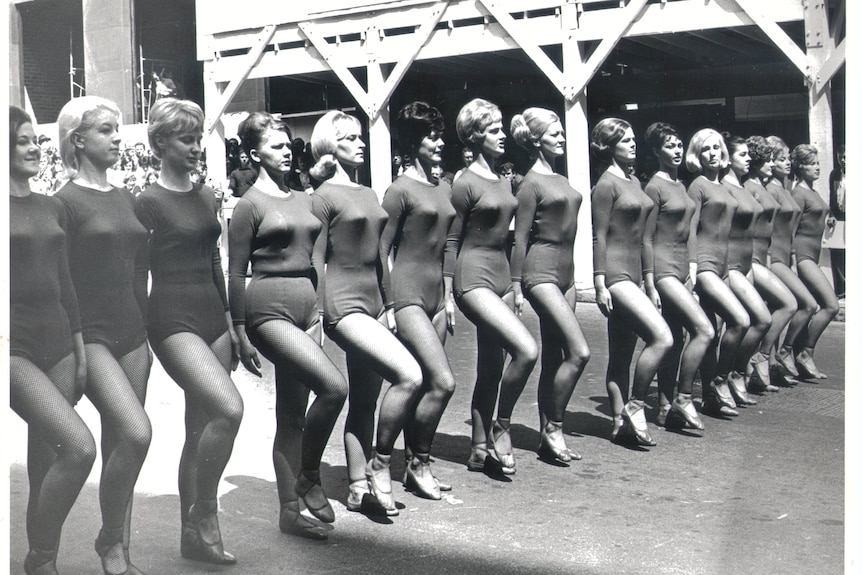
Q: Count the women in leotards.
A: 15